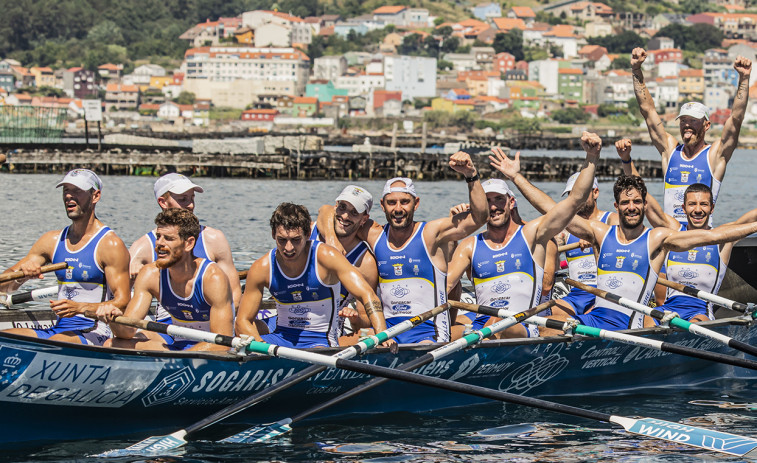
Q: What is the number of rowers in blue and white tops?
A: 11